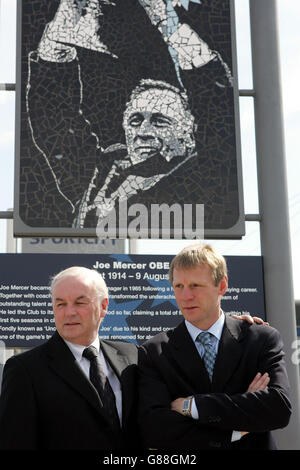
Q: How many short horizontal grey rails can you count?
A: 4